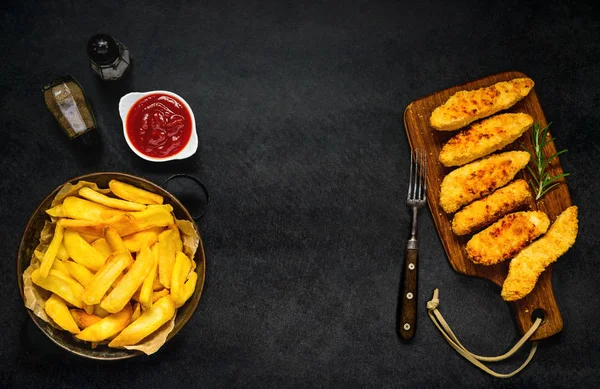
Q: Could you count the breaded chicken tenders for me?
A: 6